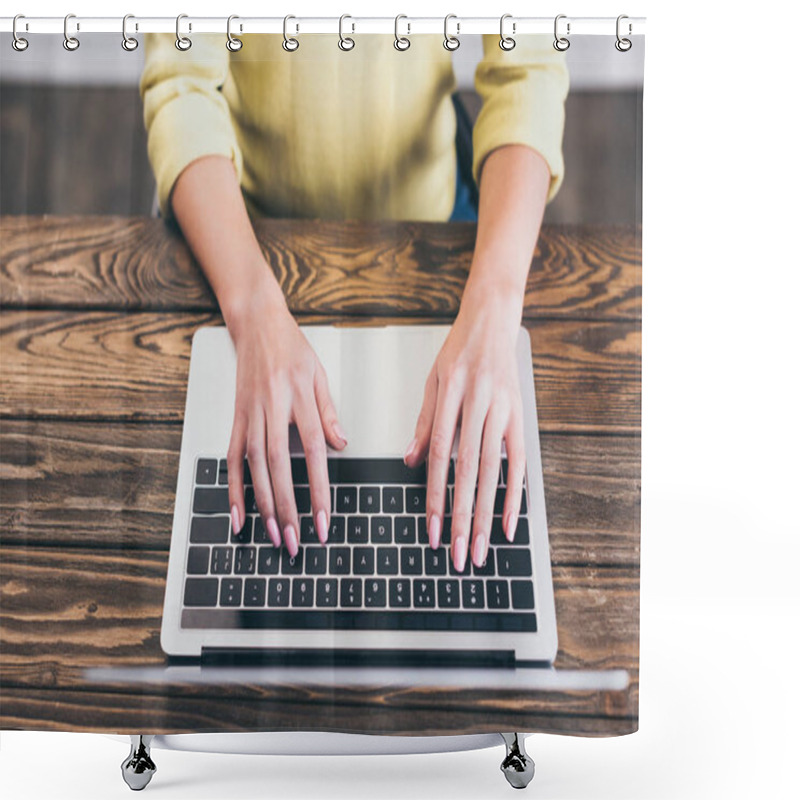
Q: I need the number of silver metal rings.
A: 12